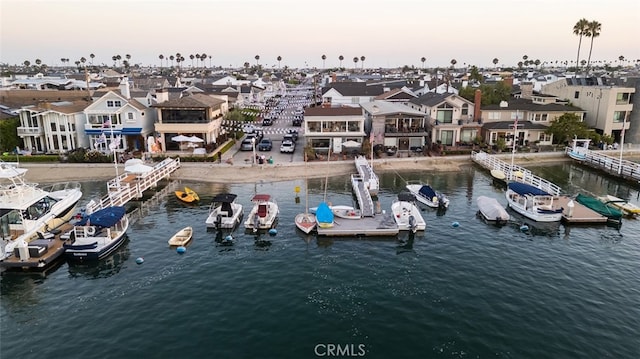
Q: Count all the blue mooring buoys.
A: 6